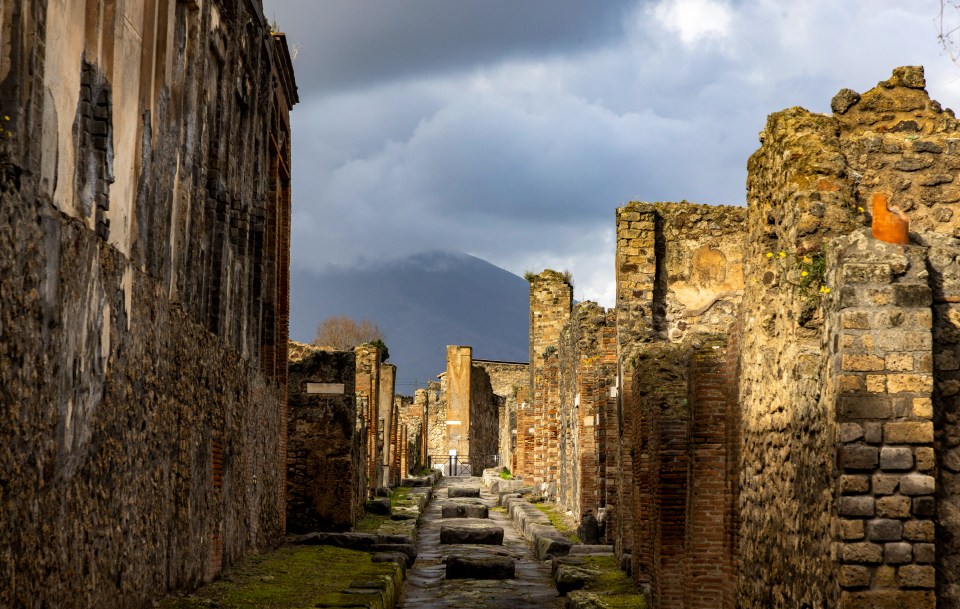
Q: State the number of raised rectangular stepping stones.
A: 4